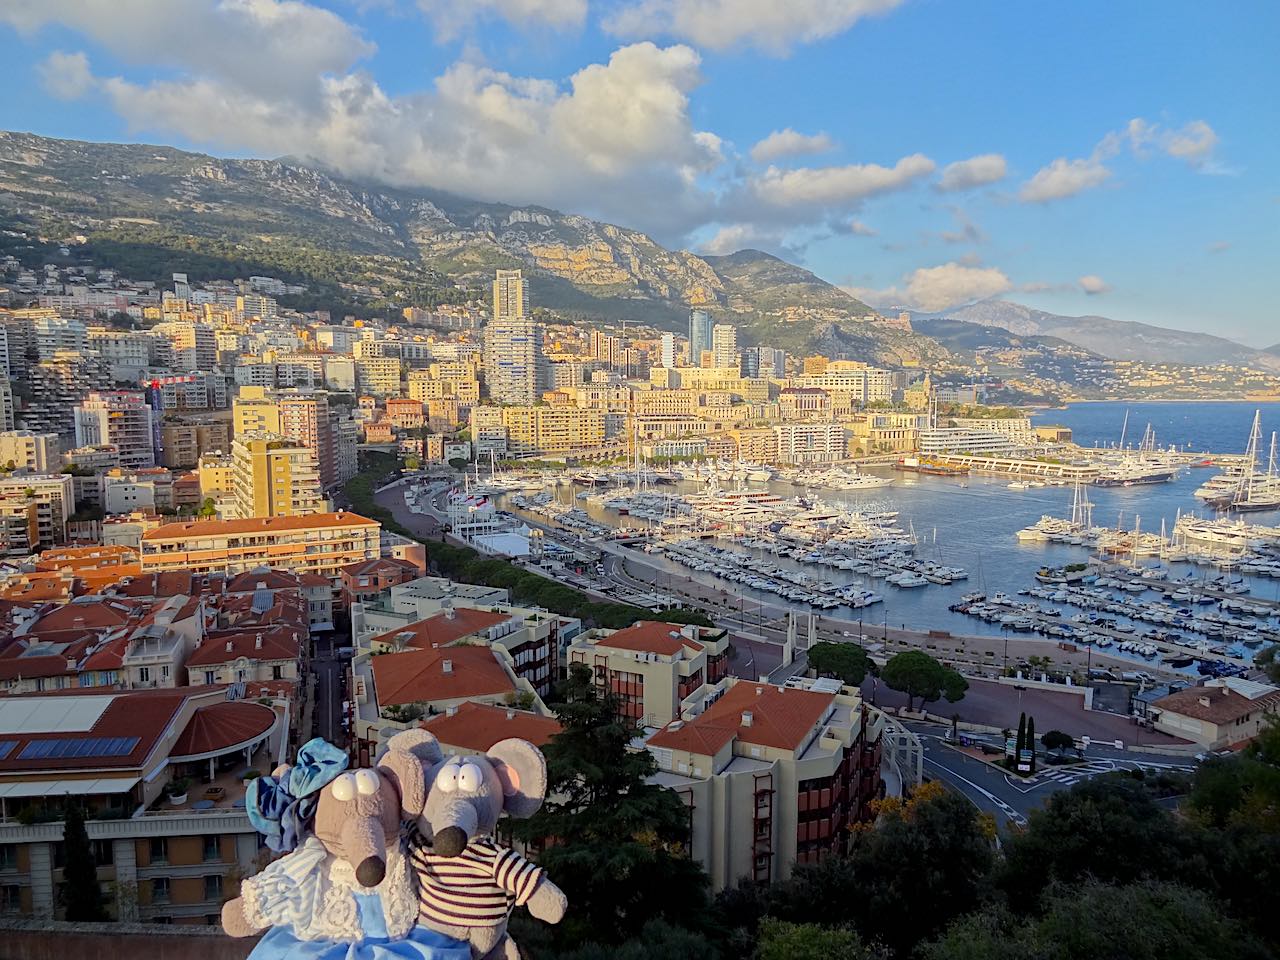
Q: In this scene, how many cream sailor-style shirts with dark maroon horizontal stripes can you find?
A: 1